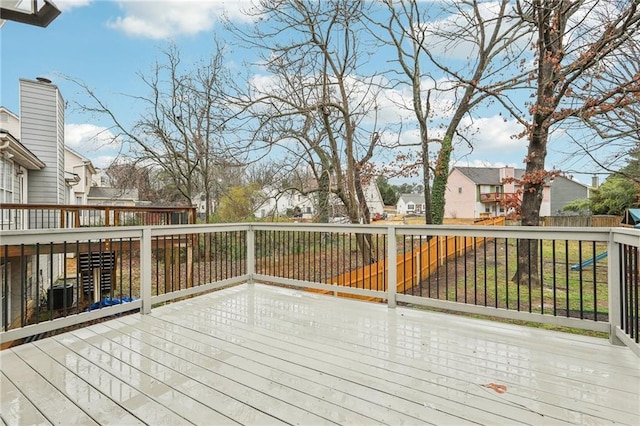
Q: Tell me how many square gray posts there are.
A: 4